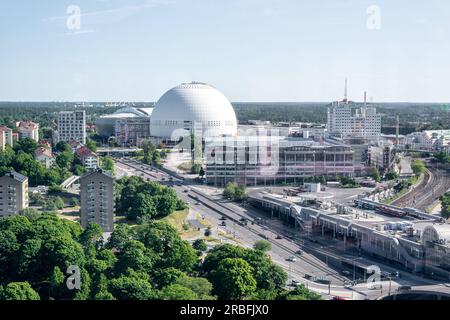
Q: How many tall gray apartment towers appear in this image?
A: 2